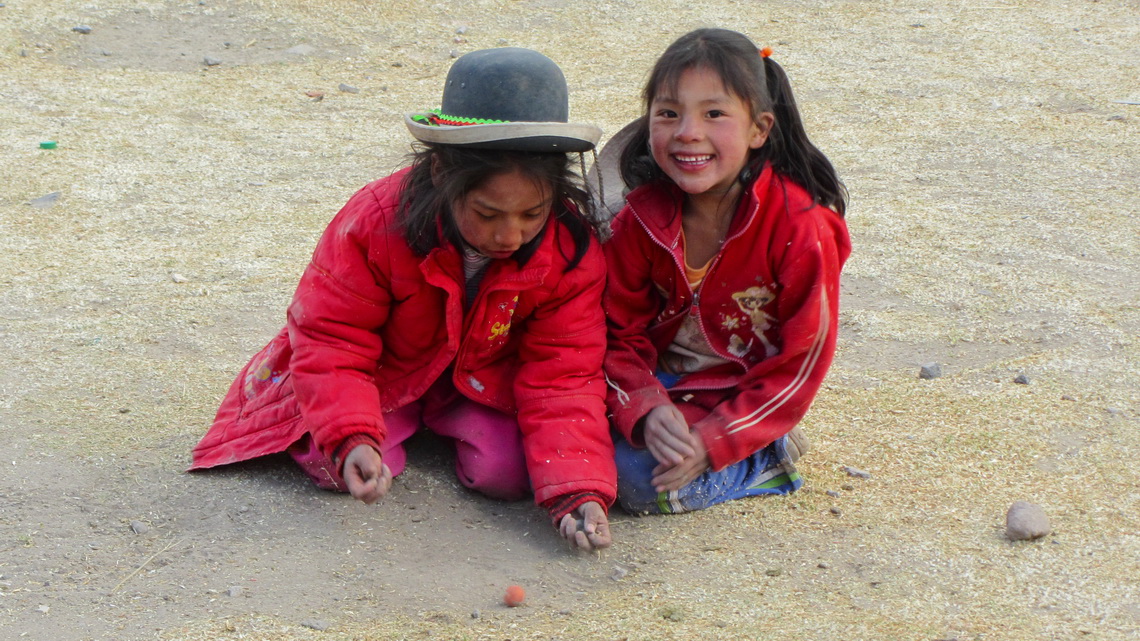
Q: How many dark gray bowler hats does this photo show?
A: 1